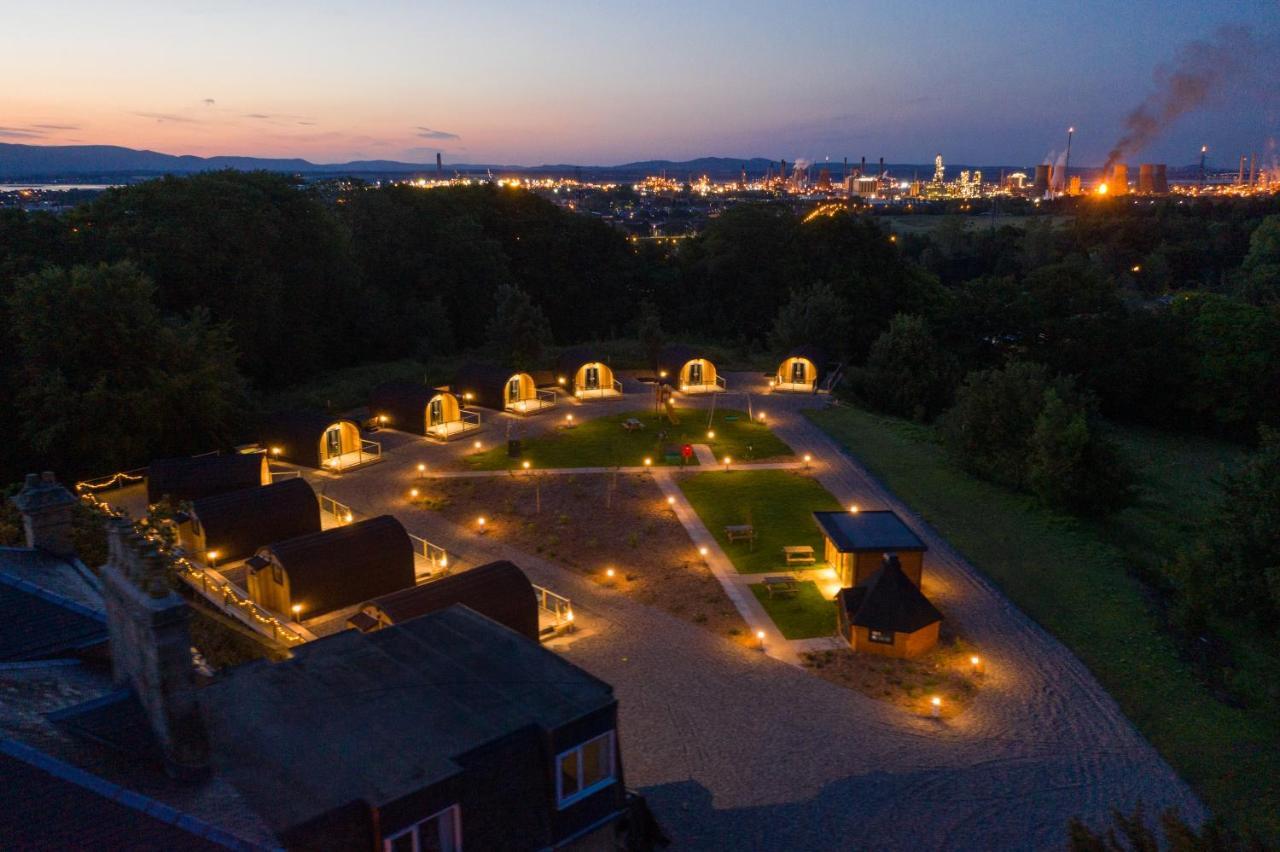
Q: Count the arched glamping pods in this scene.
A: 10